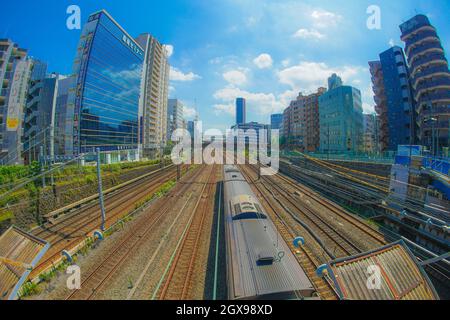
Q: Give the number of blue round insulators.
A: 4